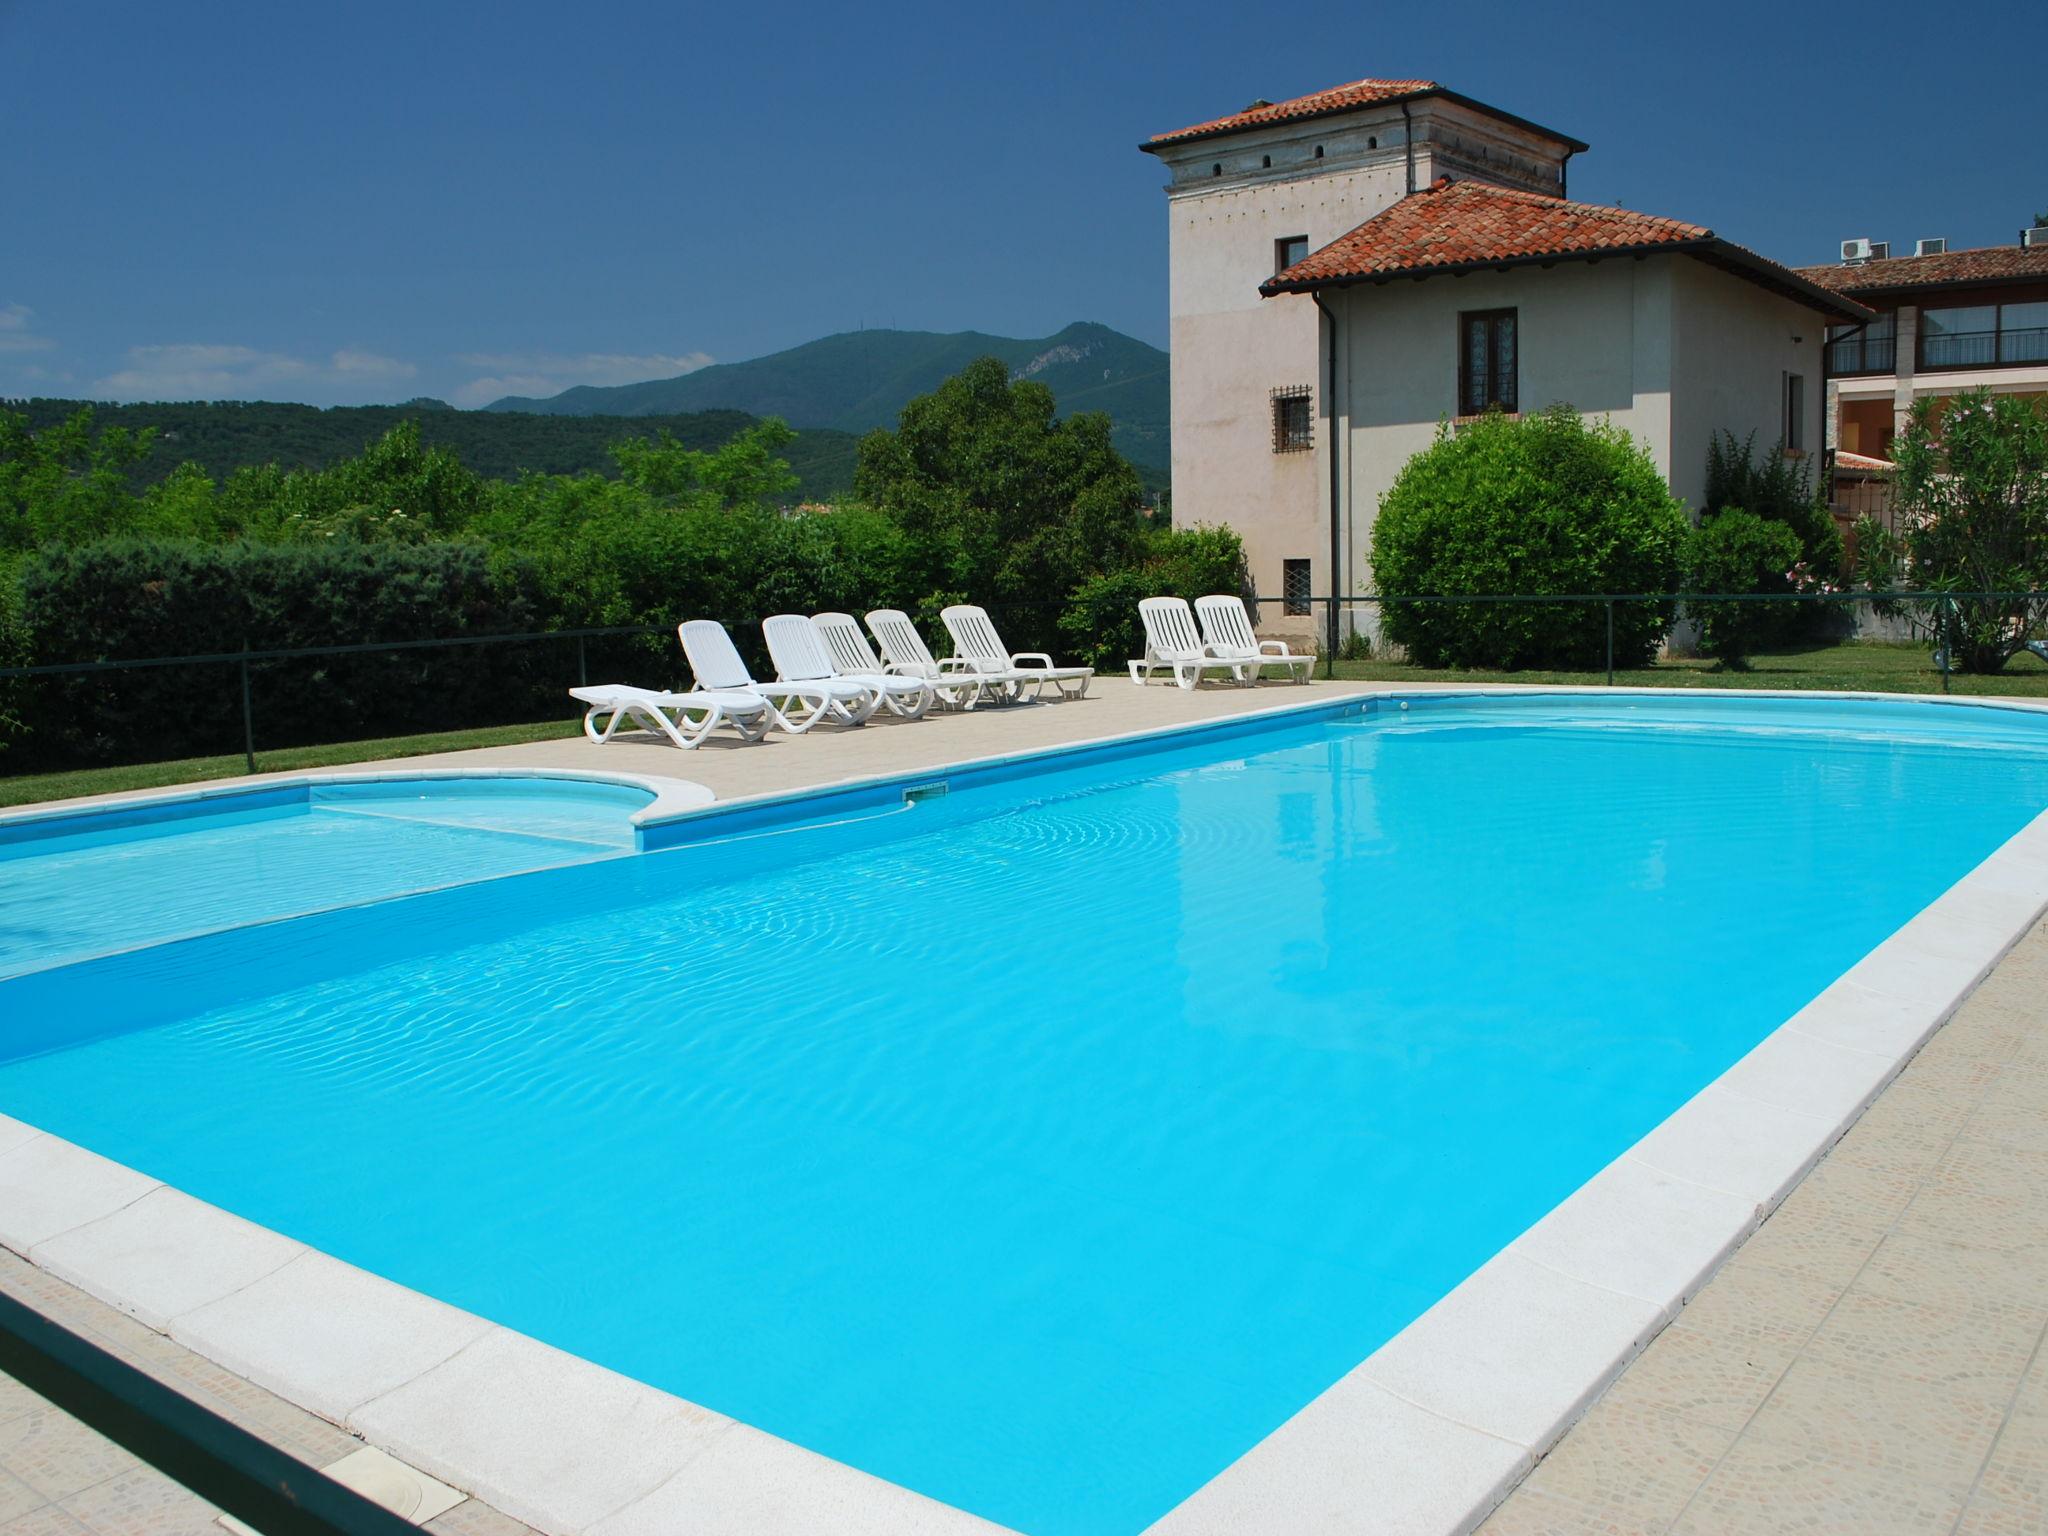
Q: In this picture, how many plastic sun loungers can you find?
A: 8